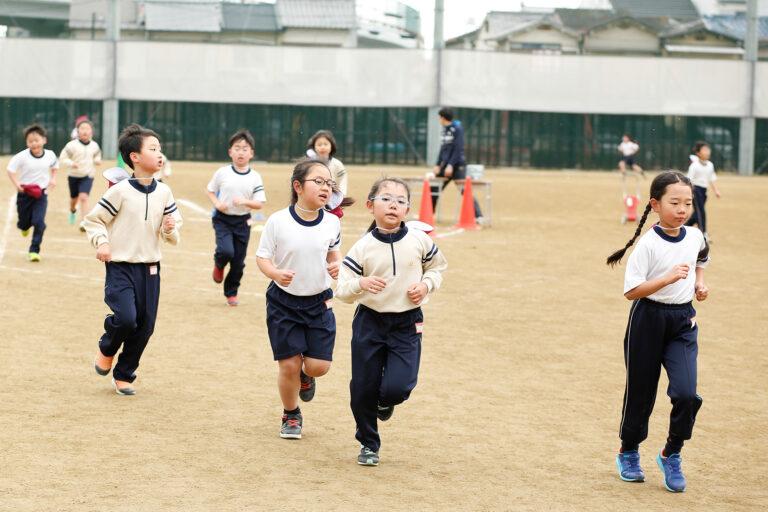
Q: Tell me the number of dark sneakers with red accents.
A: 2